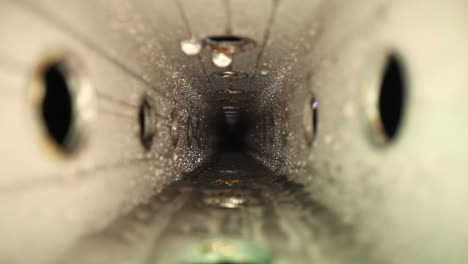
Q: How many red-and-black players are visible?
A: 0